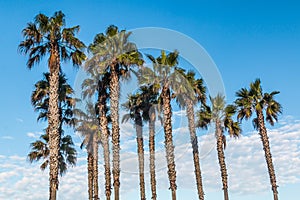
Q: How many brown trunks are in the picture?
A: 11